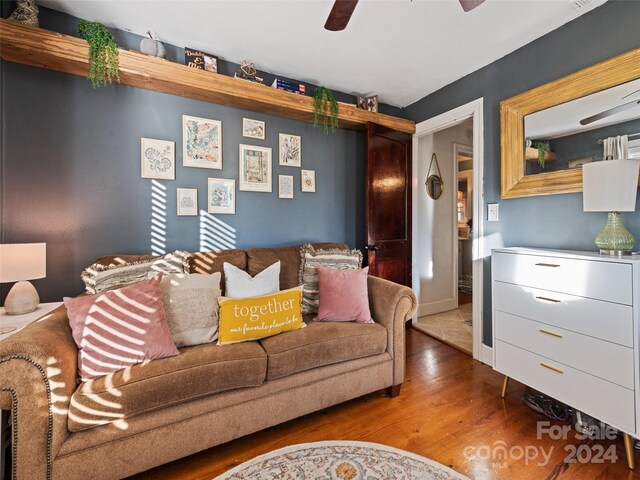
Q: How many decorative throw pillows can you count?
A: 7